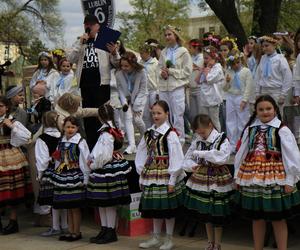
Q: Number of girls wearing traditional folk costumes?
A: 7